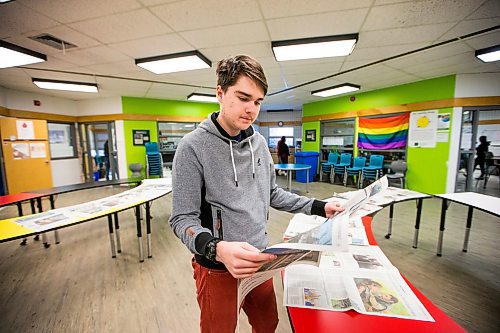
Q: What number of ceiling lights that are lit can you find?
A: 7